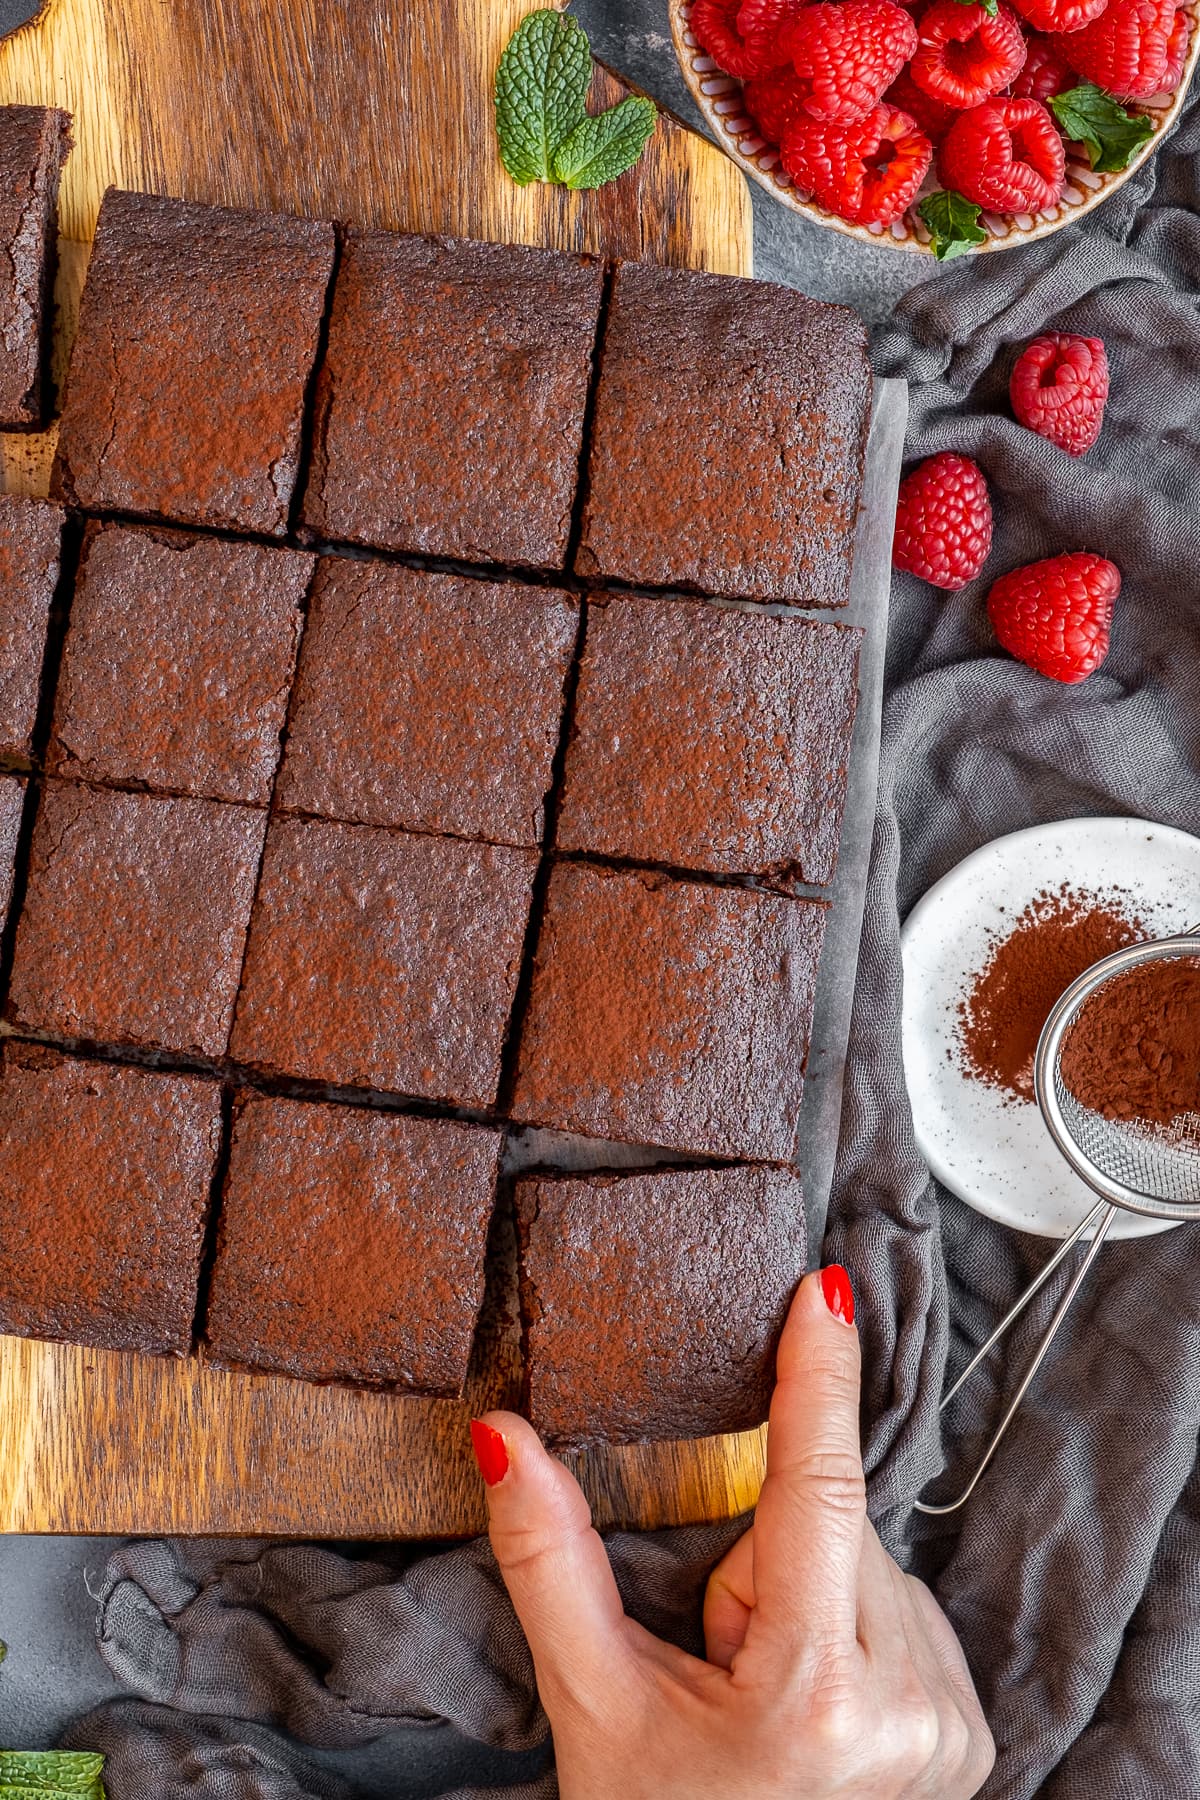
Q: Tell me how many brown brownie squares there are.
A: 15